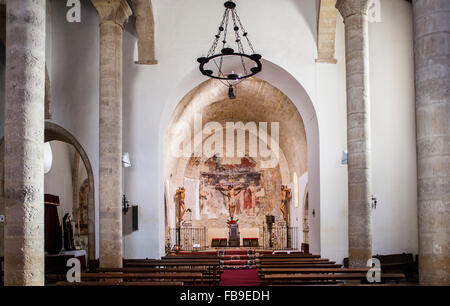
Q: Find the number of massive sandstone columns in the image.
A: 4